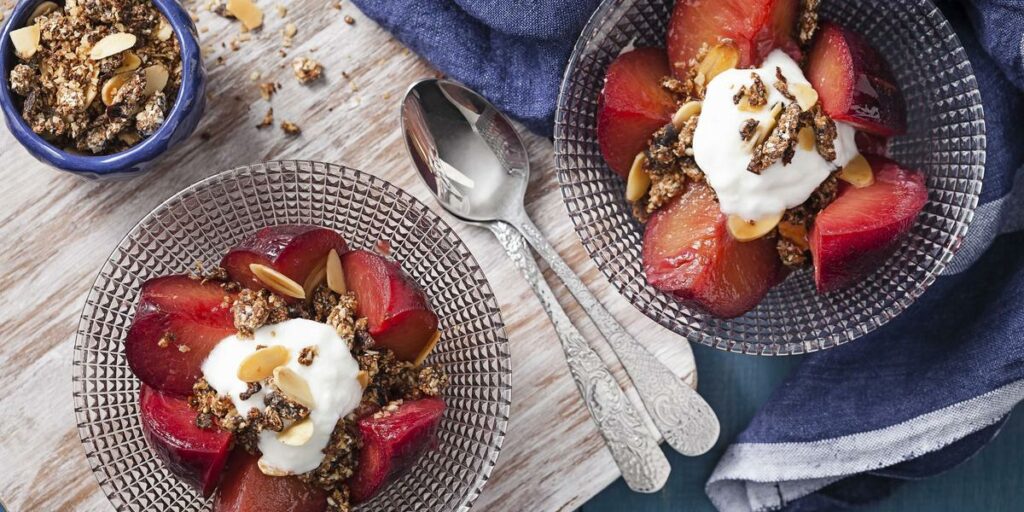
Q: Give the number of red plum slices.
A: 11